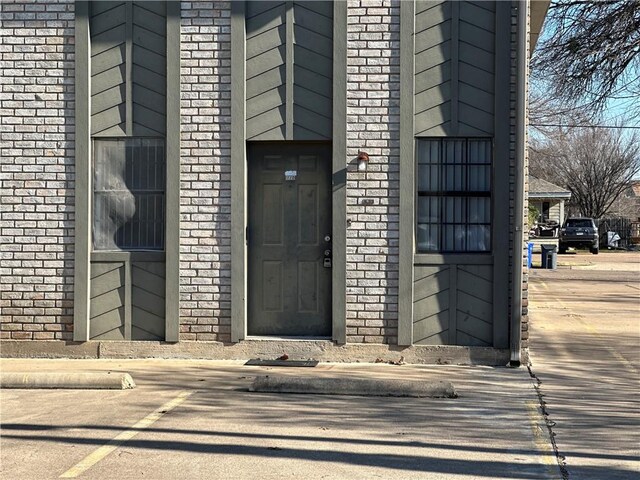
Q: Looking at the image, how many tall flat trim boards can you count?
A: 6